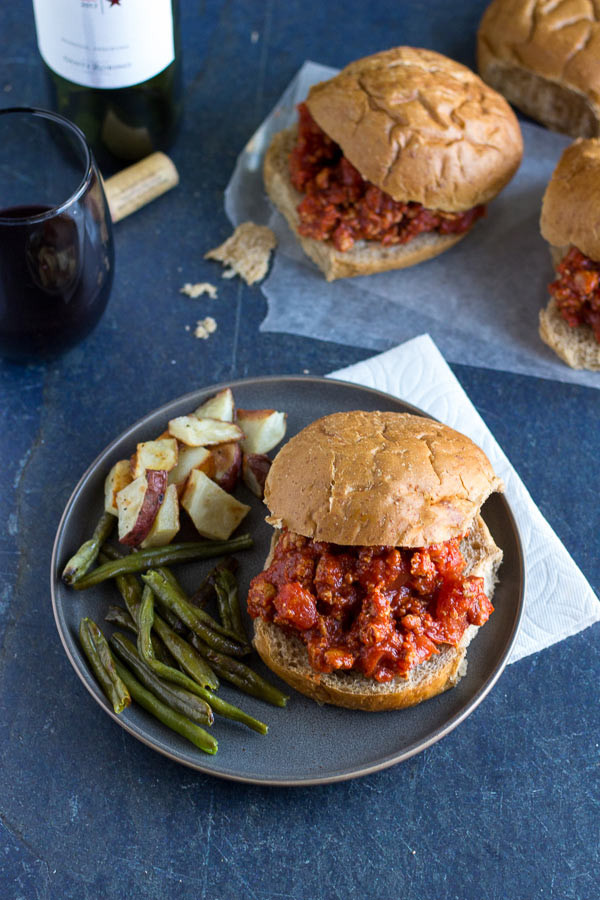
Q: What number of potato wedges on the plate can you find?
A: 11